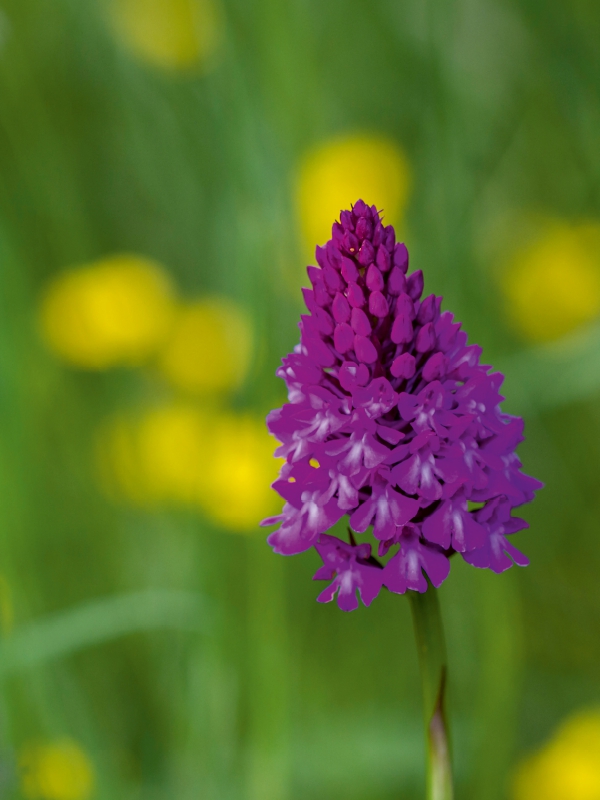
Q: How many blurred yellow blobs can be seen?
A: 9